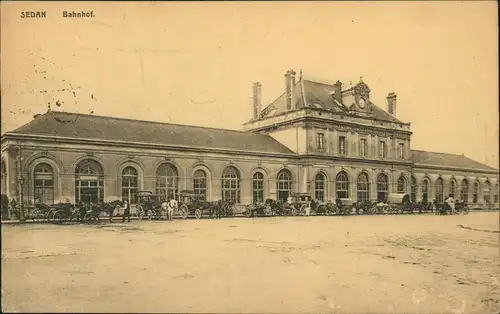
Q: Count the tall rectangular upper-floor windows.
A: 5